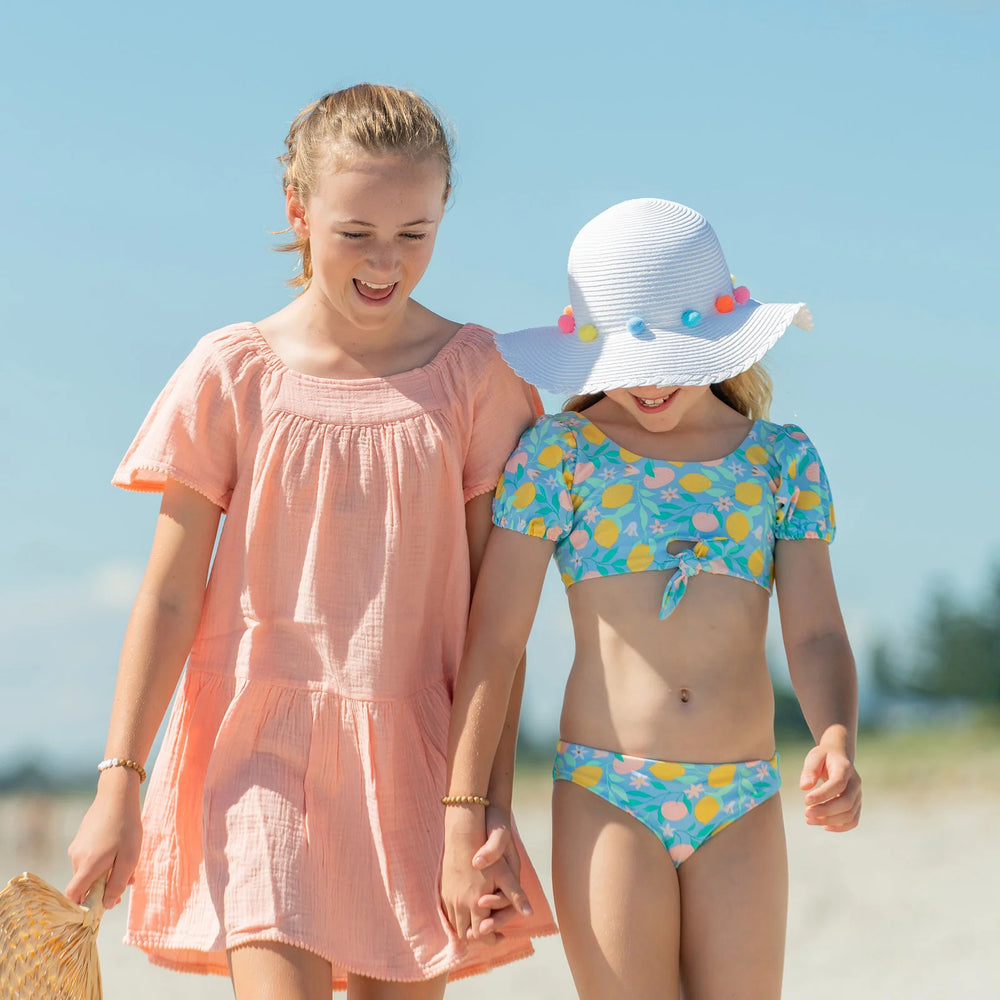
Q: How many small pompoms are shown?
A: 8